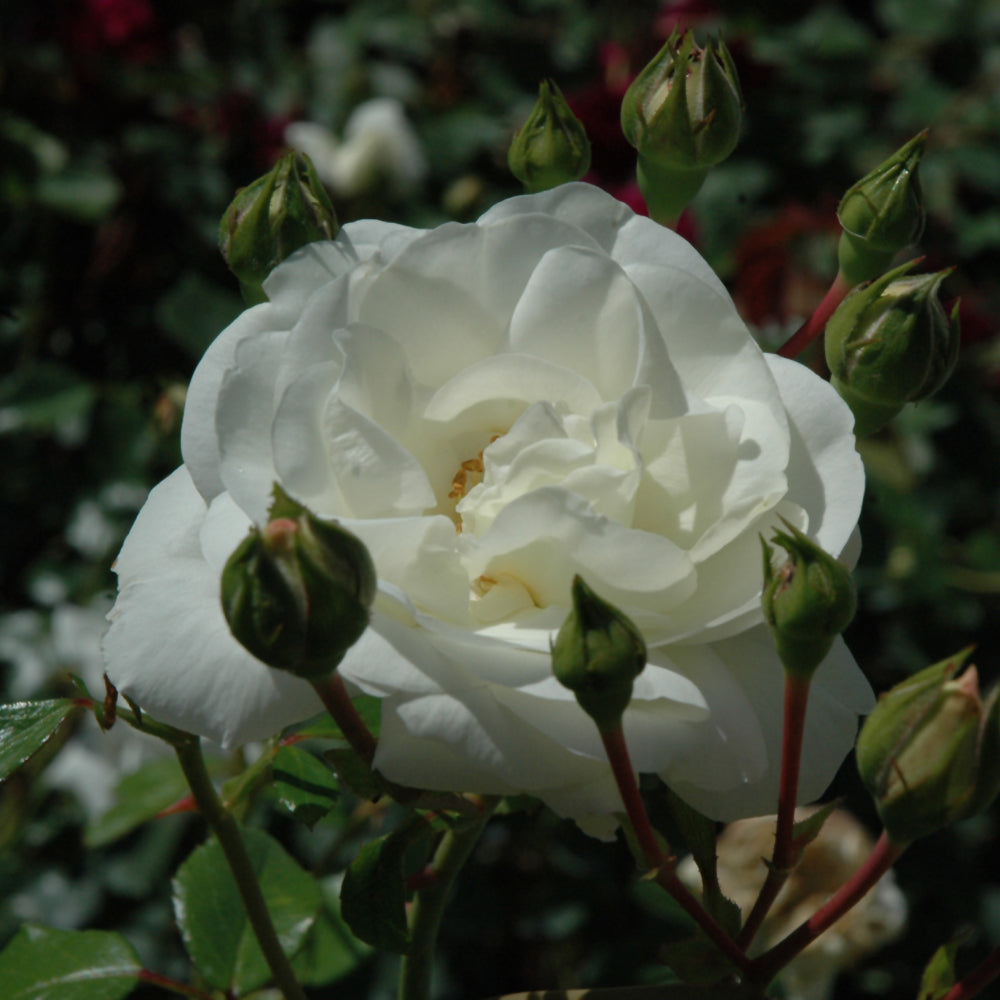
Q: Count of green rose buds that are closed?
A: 9